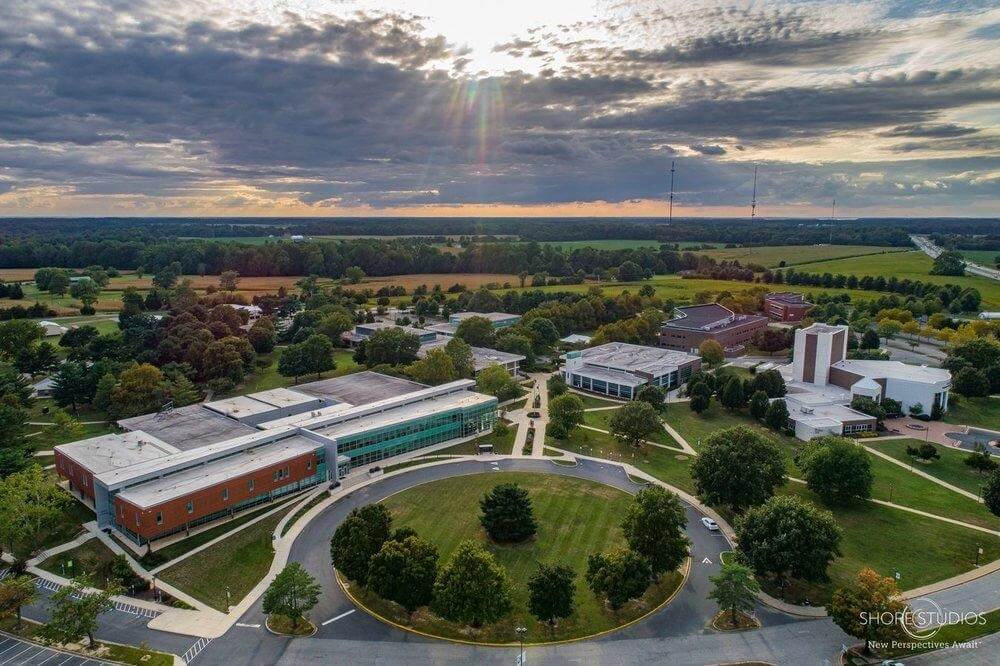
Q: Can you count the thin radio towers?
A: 3